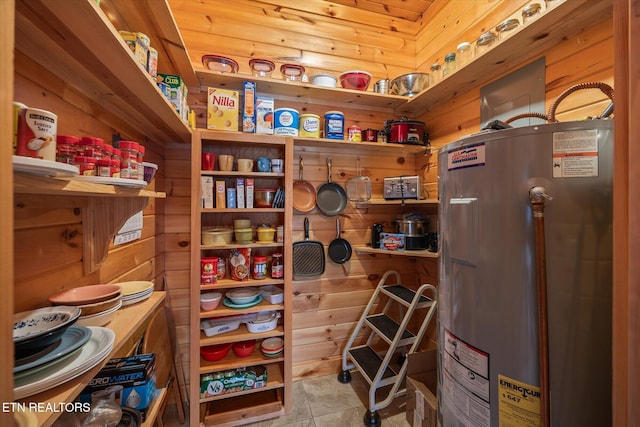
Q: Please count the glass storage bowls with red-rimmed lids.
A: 3